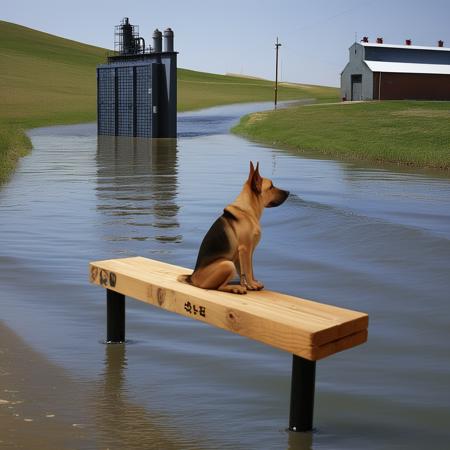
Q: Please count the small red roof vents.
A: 4